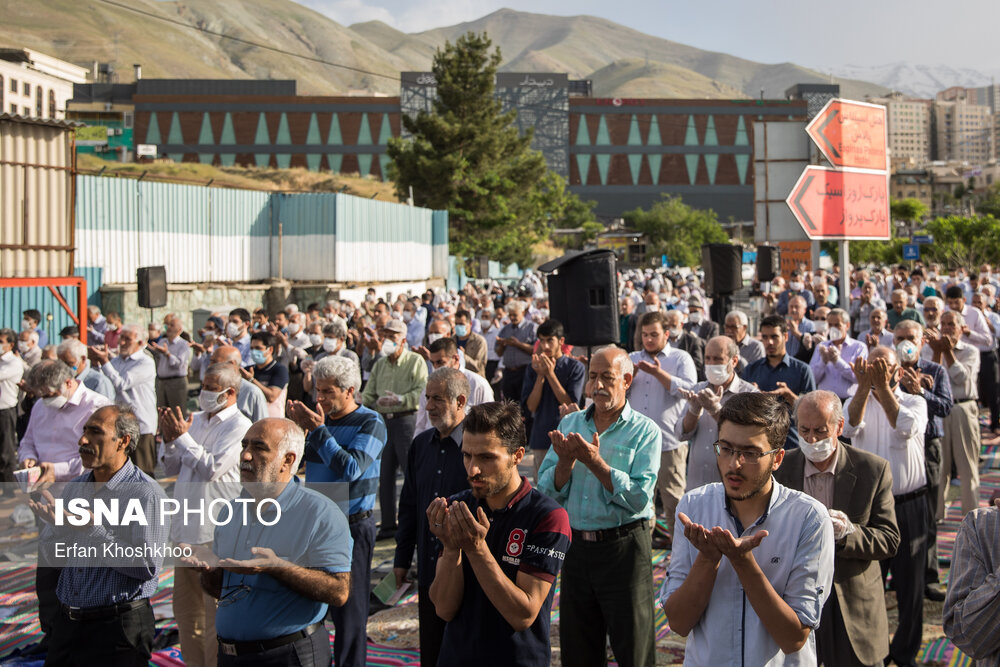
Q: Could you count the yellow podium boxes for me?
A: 0